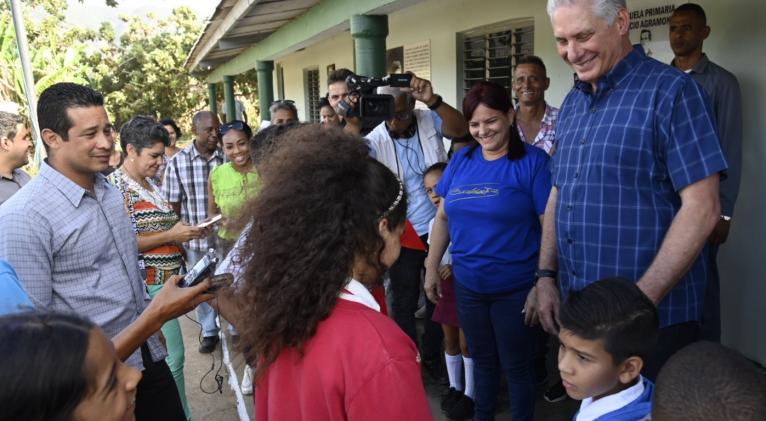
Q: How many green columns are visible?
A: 4